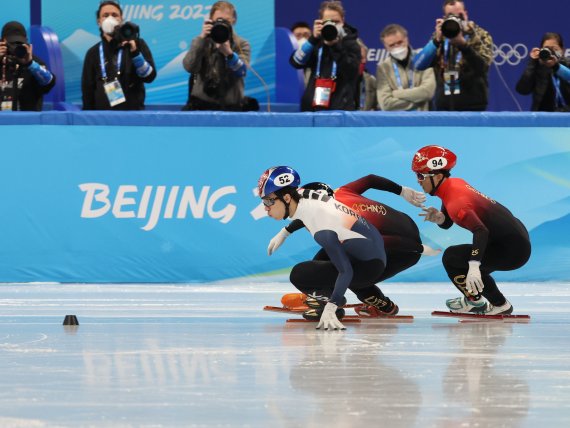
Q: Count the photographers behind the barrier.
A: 6